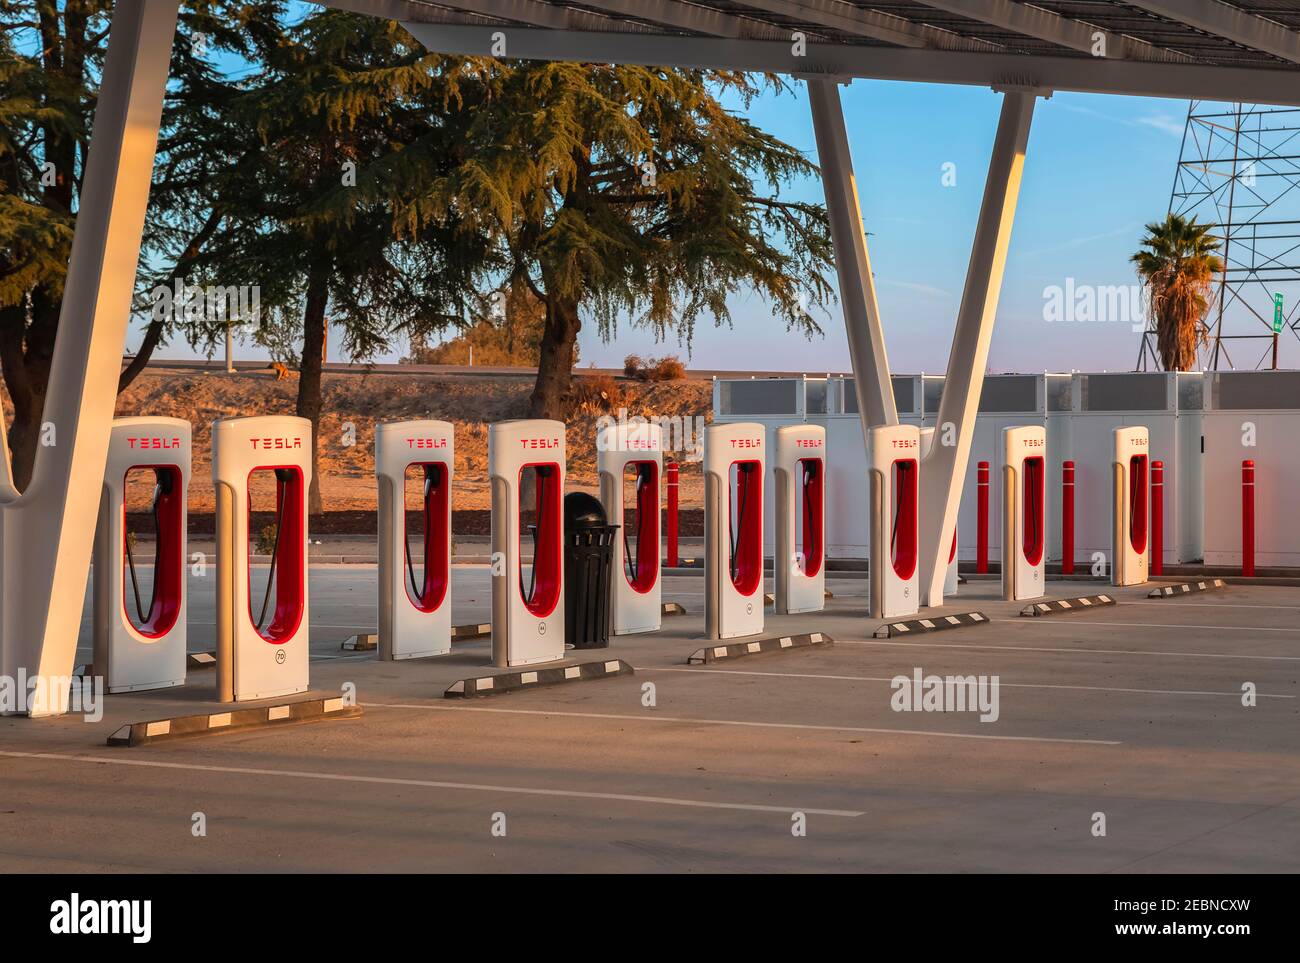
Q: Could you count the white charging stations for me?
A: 11